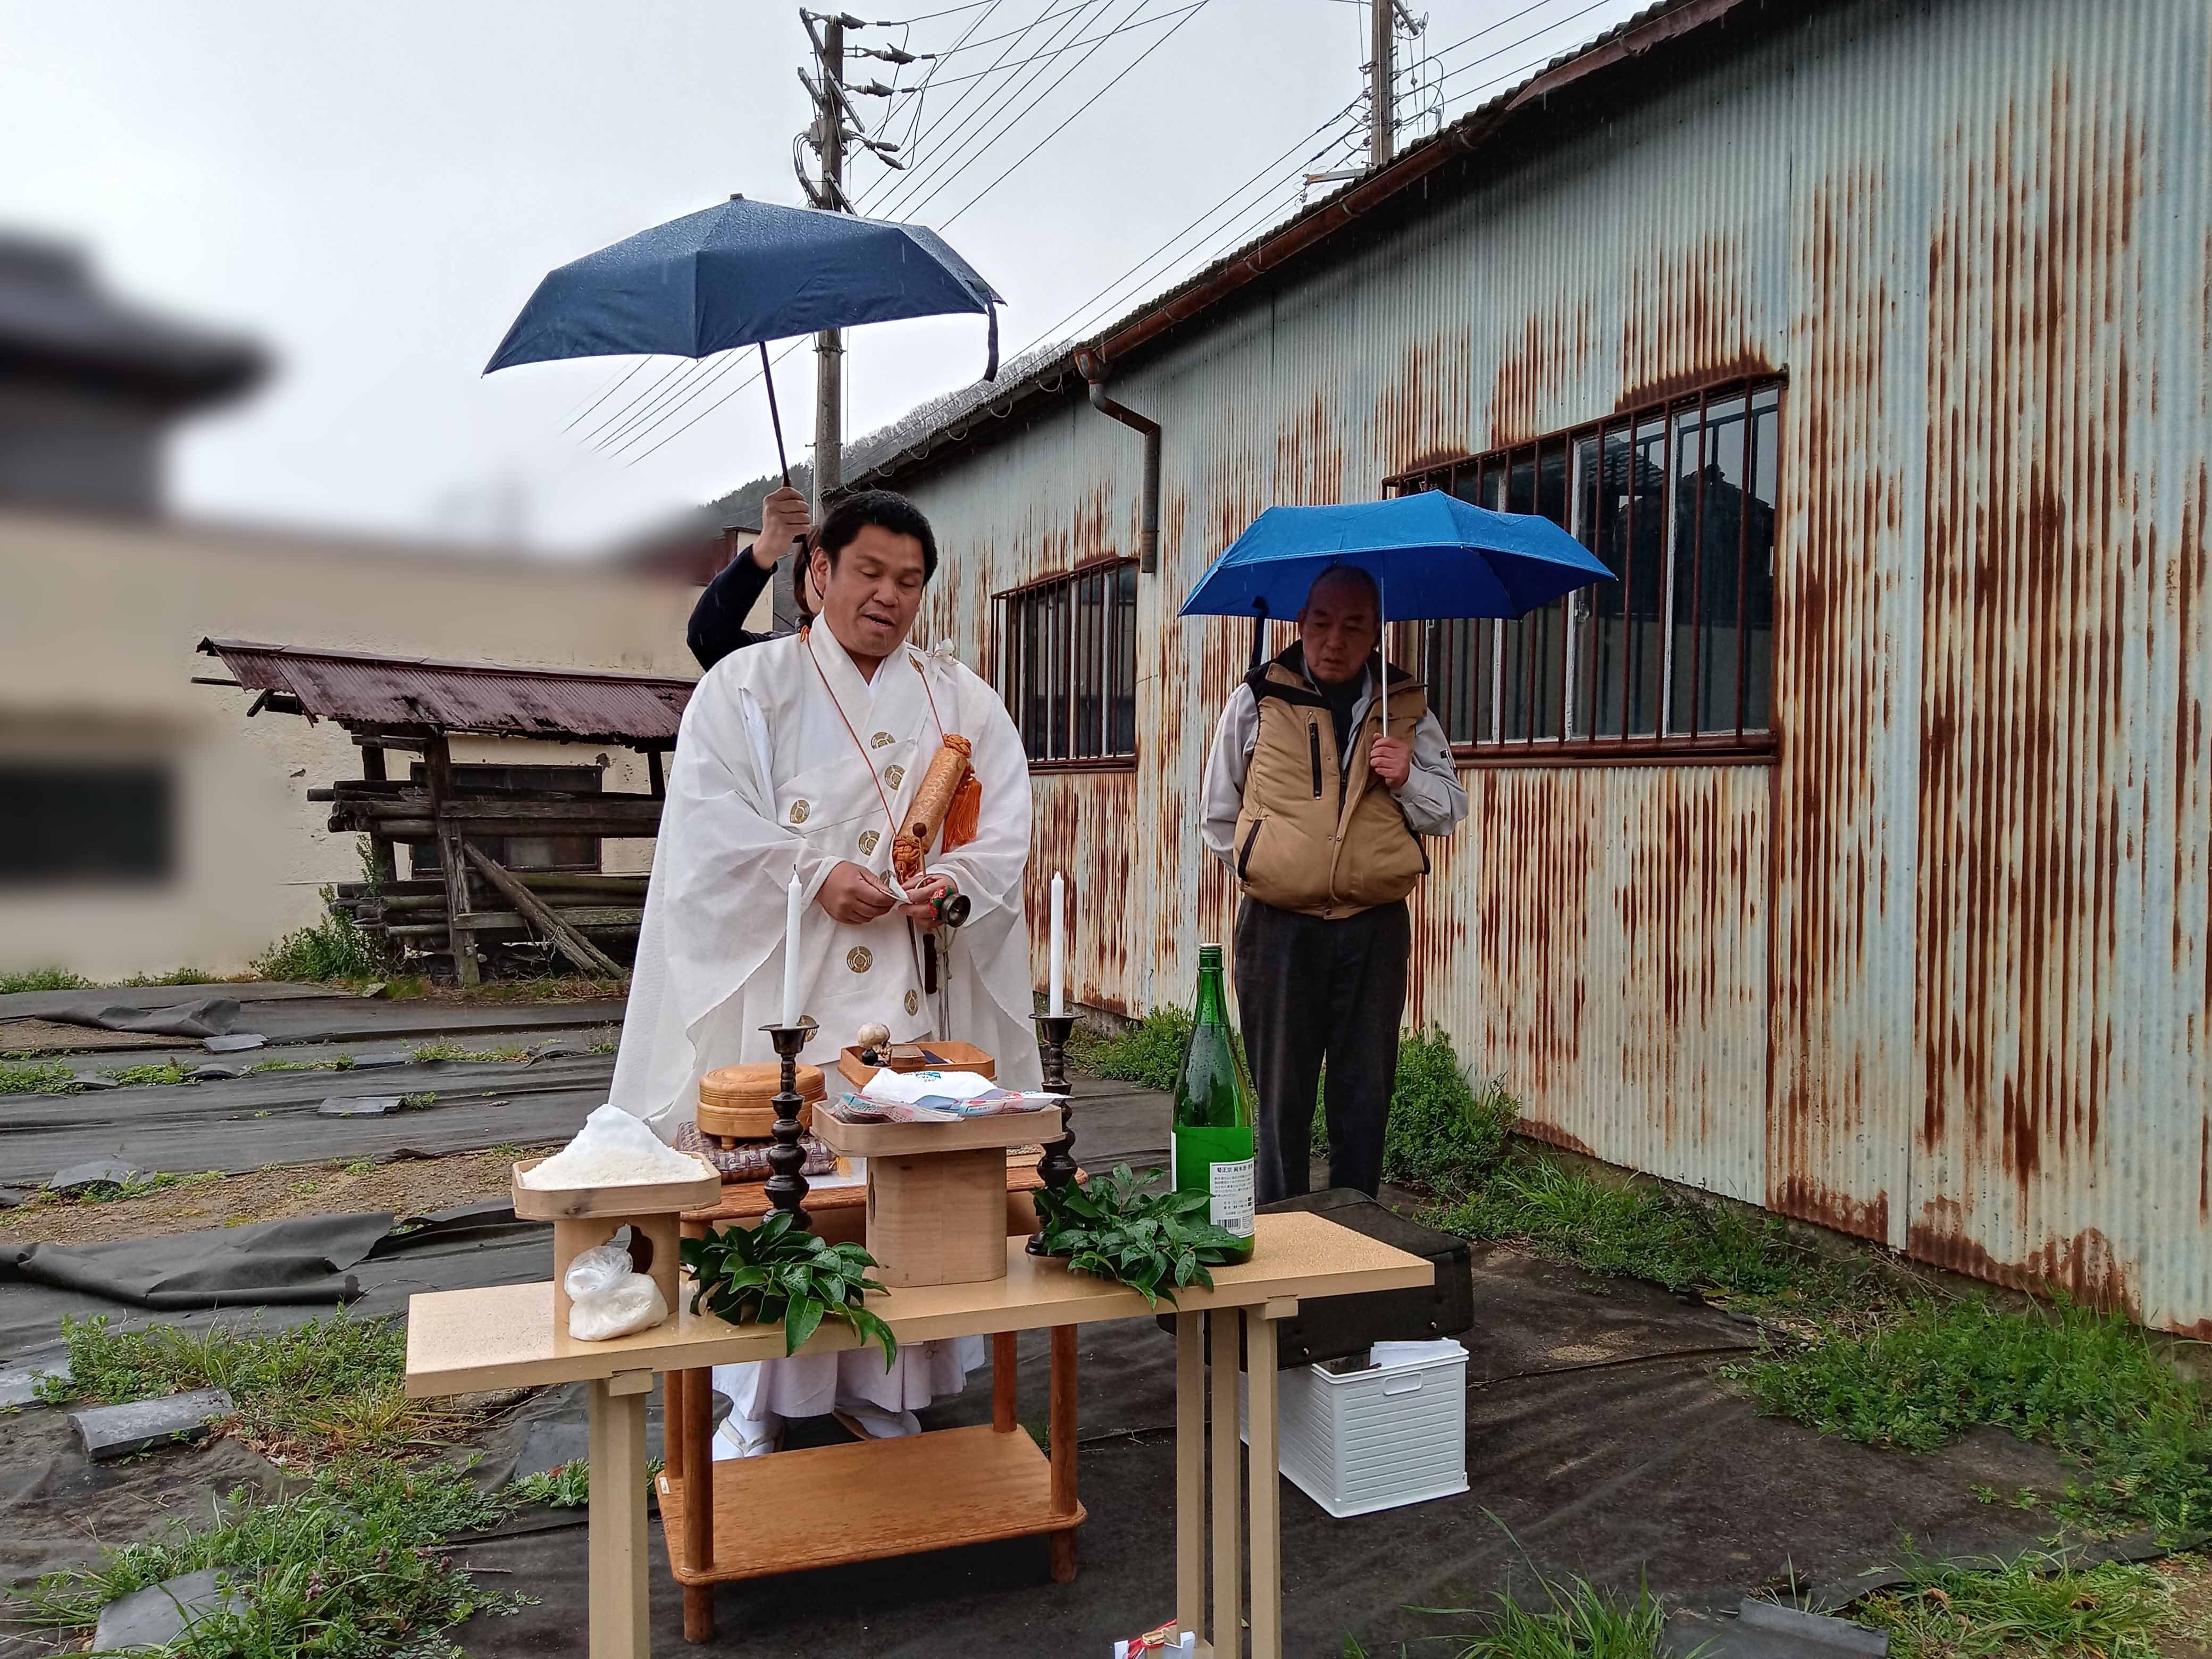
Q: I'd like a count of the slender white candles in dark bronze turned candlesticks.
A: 2